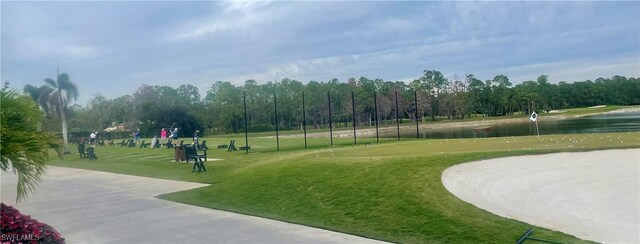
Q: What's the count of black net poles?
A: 8